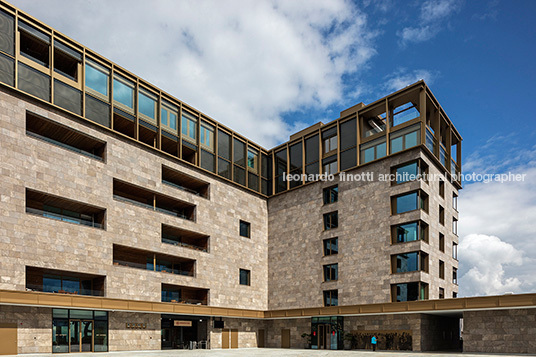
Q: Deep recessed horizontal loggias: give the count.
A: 8